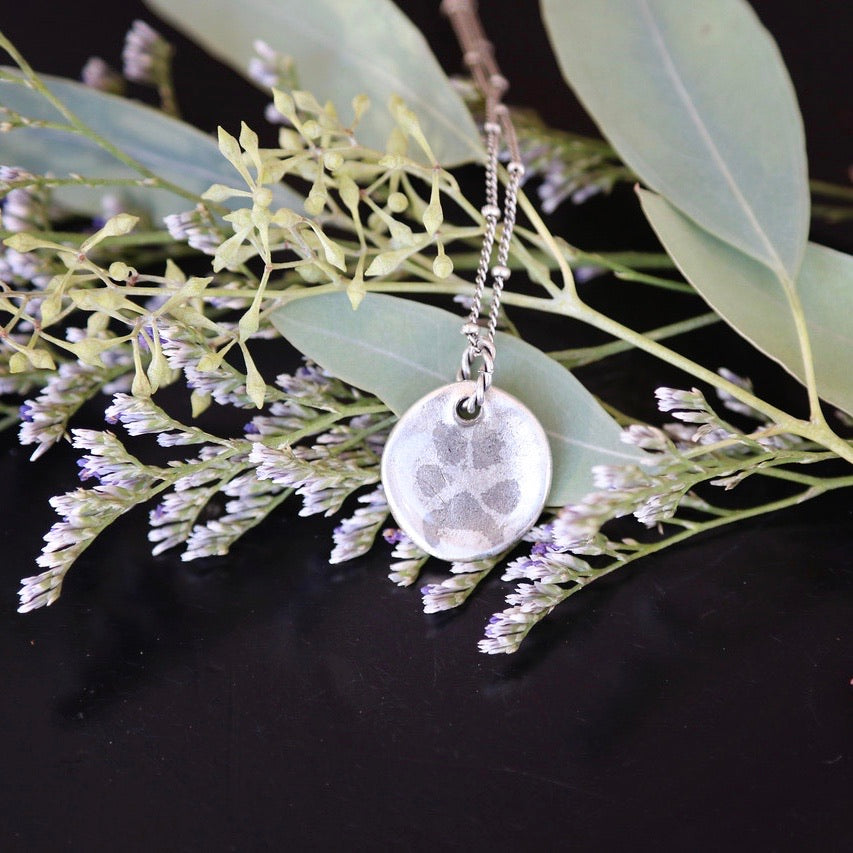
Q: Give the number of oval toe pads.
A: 4